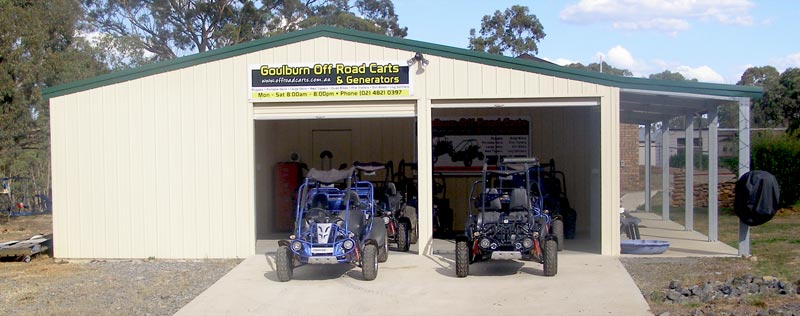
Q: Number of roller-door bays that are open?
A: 2